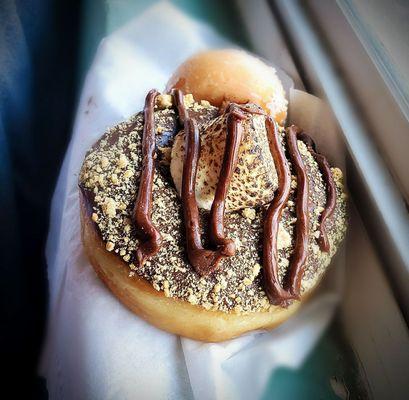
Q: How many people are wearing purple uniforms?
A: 0